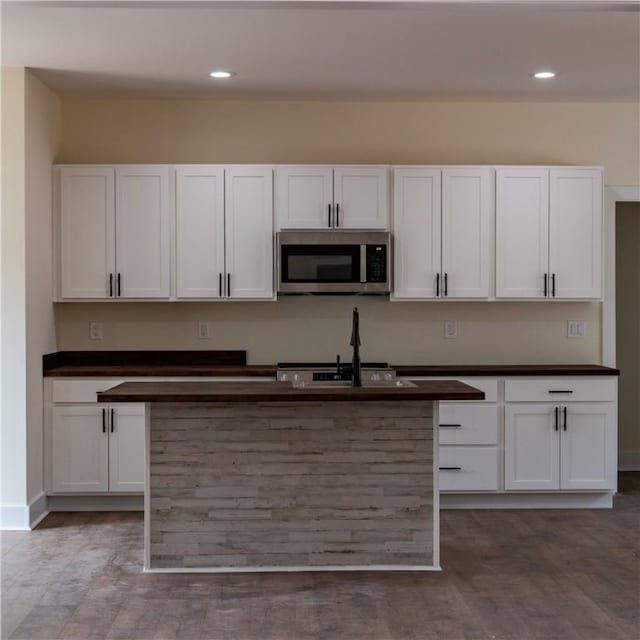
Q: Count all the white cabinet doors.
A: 14